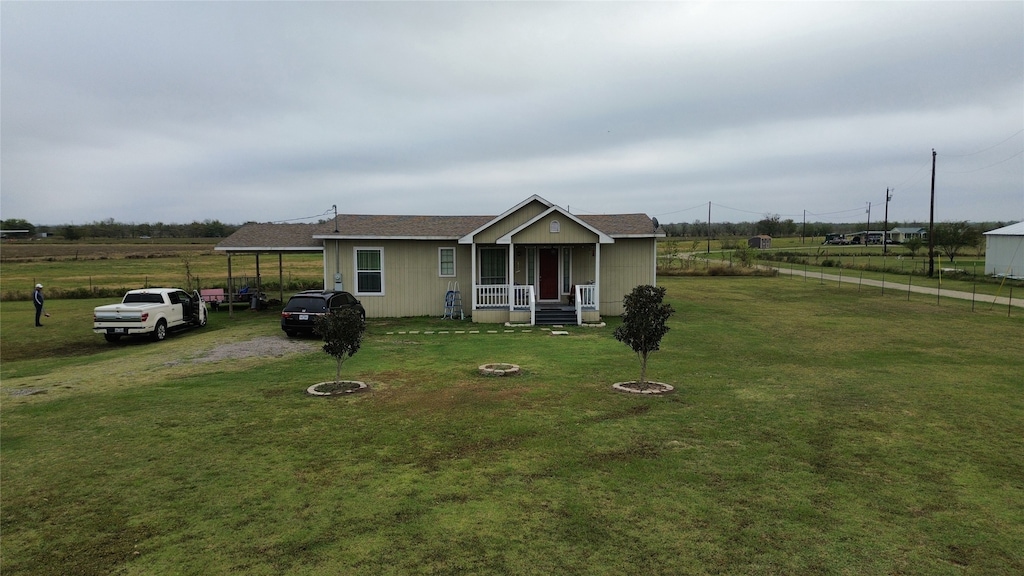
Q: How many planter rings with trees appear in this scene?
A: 2